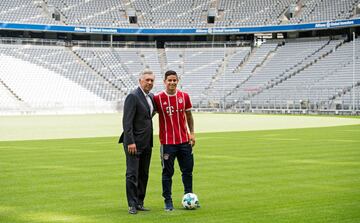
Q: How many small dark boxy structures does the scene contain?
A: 4